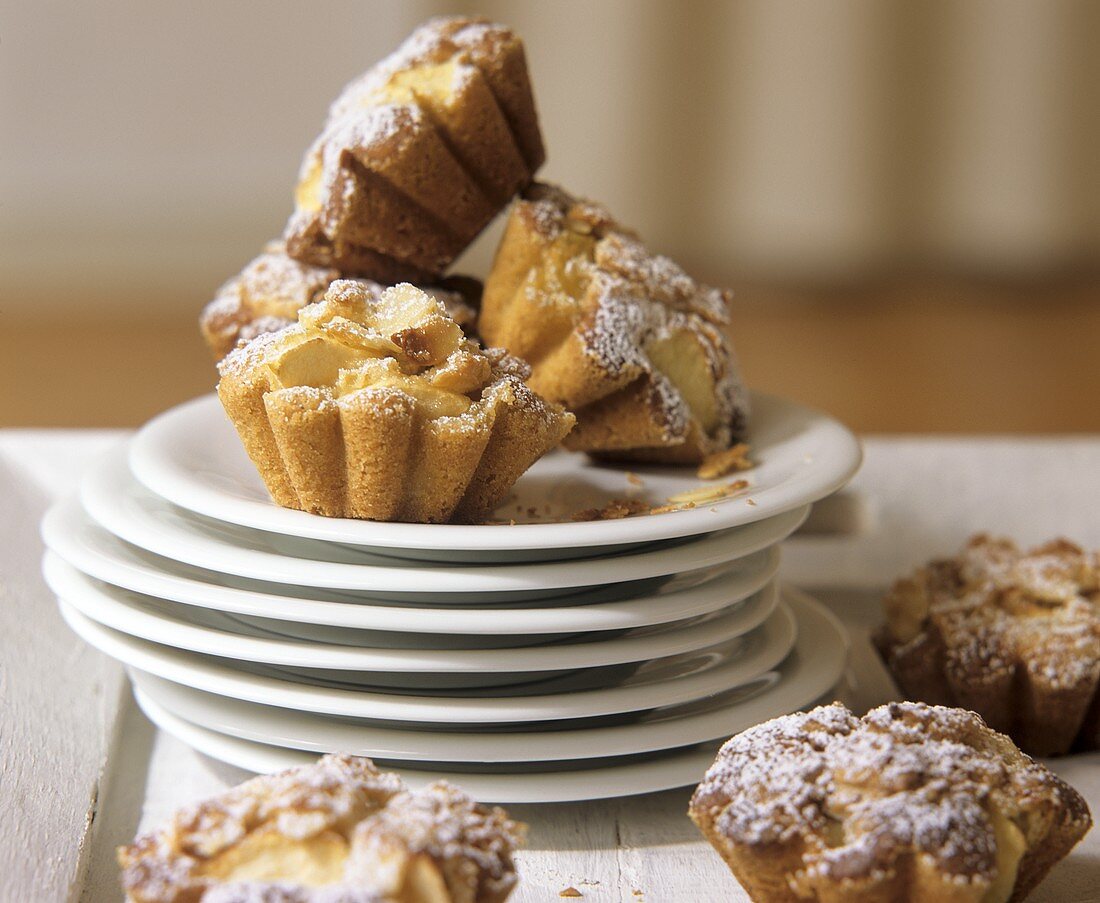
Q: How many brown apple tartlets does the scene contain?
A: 7